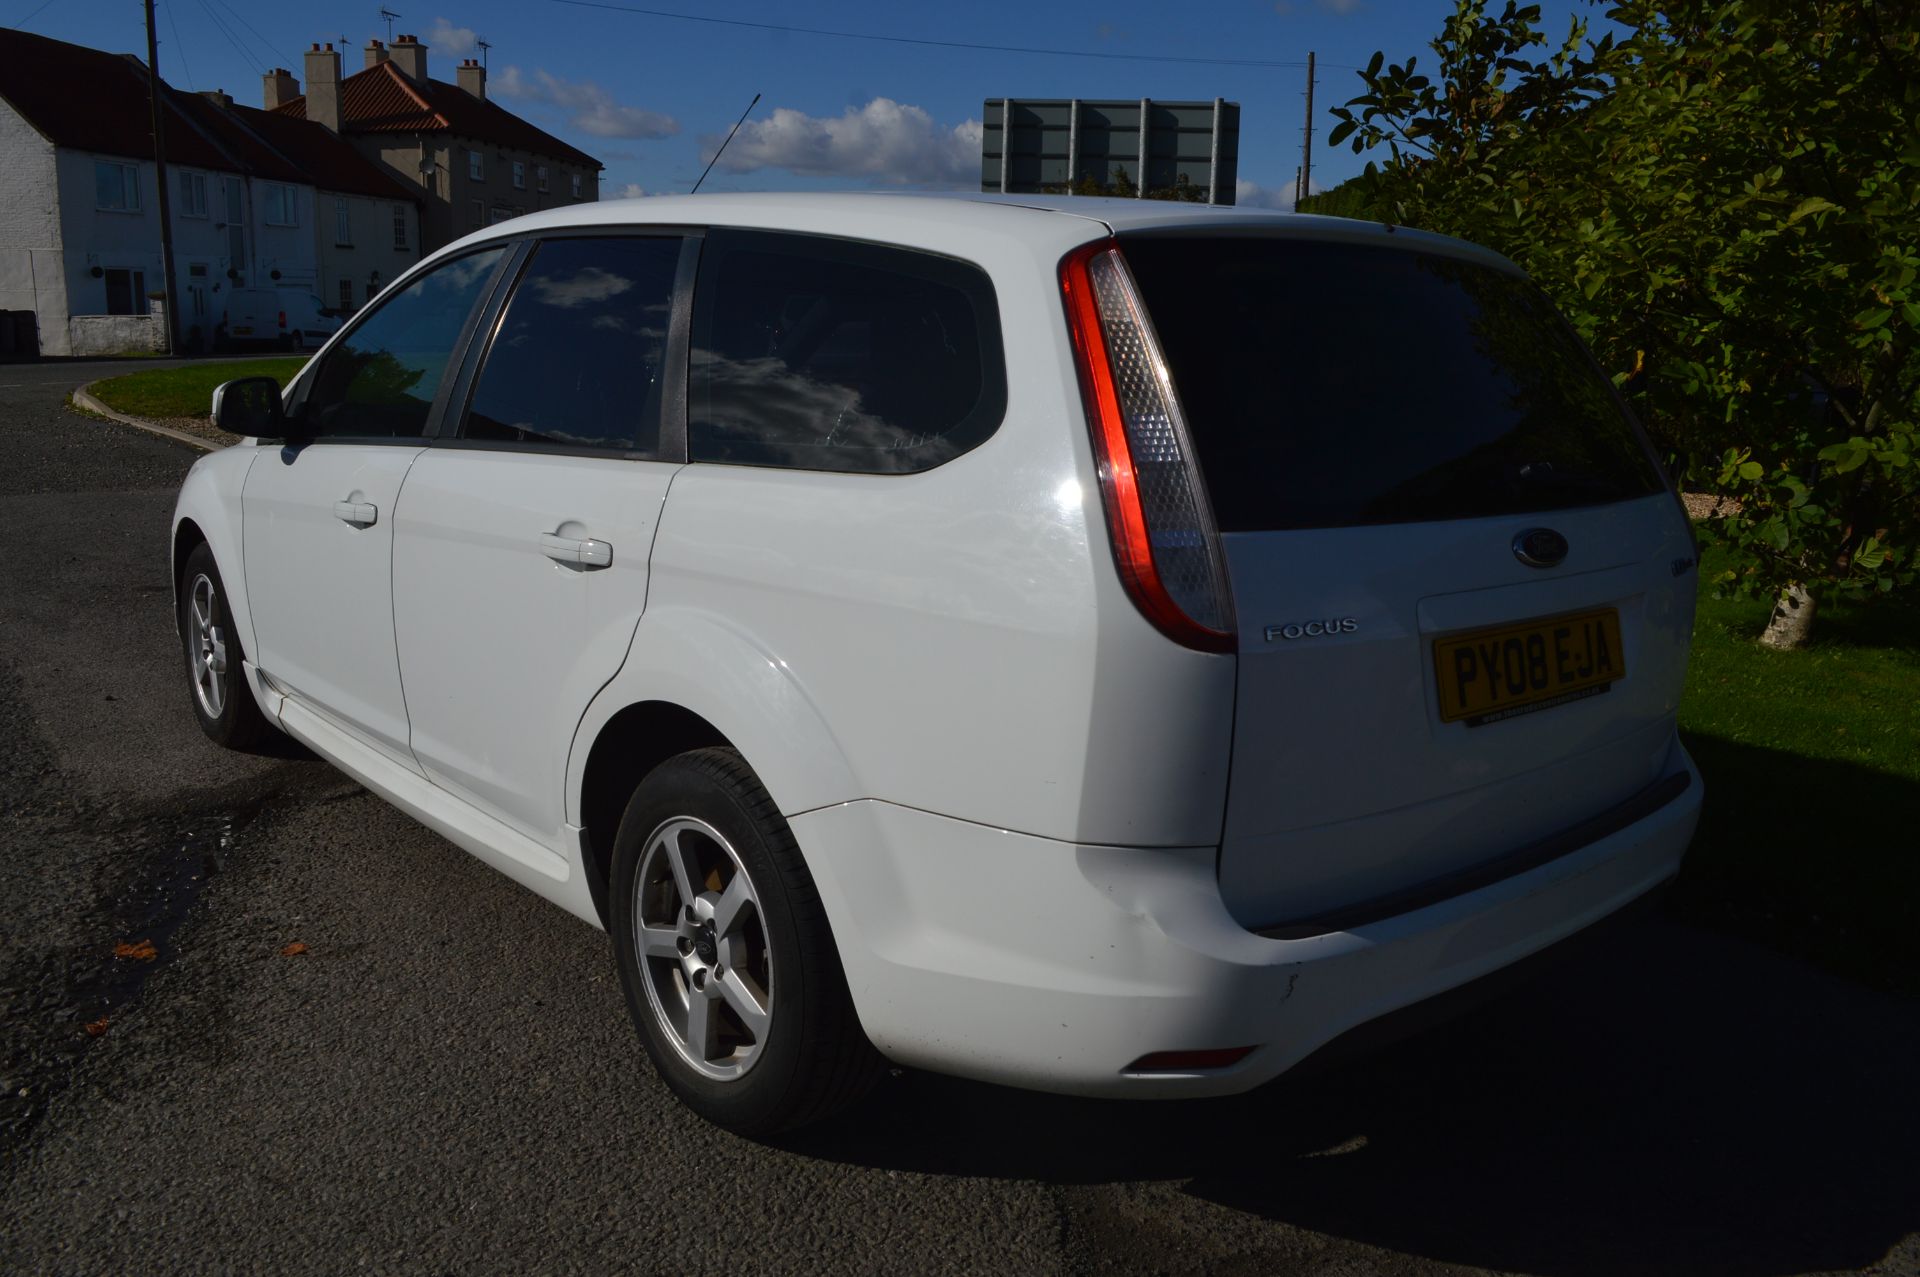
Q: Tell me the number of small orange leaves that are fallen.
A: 3